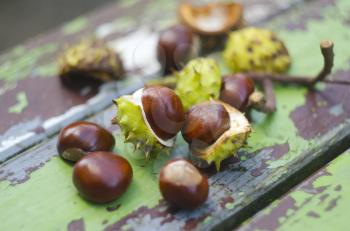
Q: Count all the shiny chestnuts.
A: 7